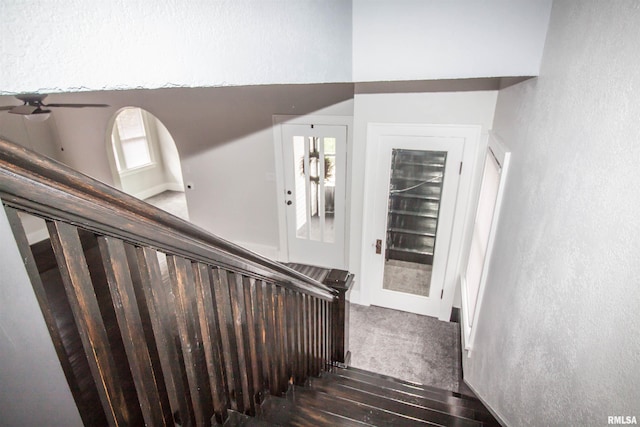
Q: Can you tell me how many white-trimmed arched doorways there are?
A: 1